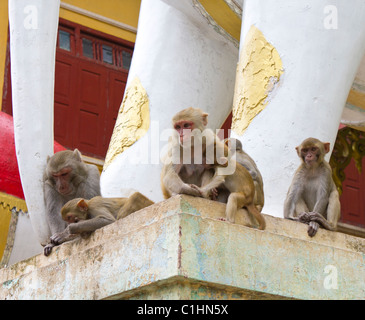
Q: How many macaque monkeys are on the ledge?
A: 6